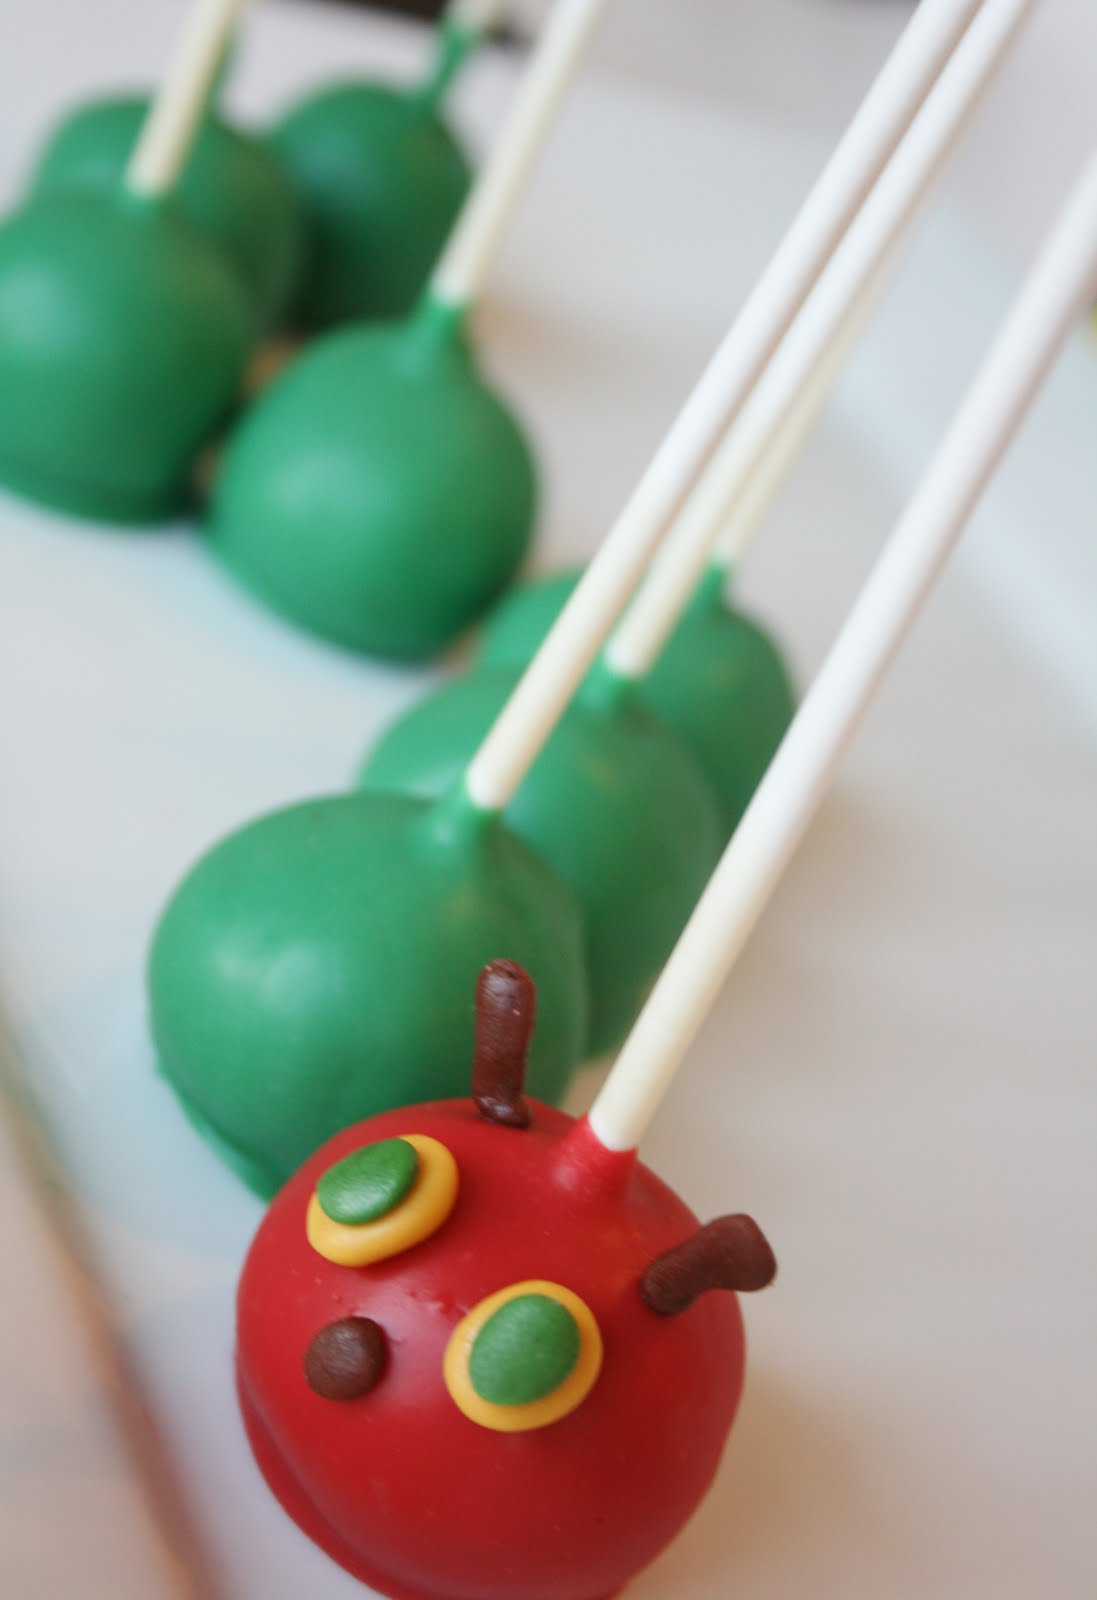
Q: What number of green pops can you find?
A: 7